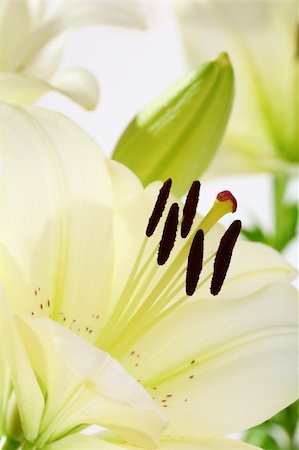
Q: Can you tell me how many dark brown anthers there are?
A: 5